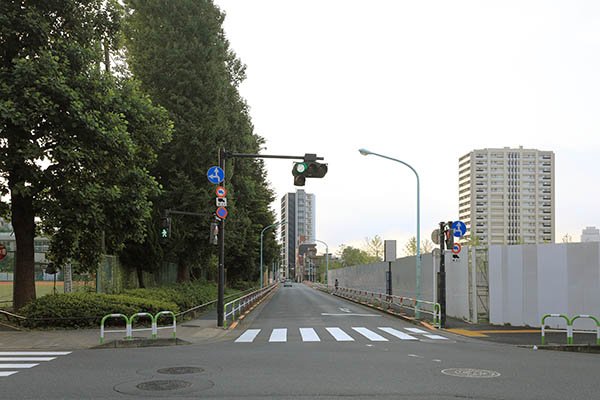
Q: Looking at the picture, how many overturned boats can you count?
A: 0